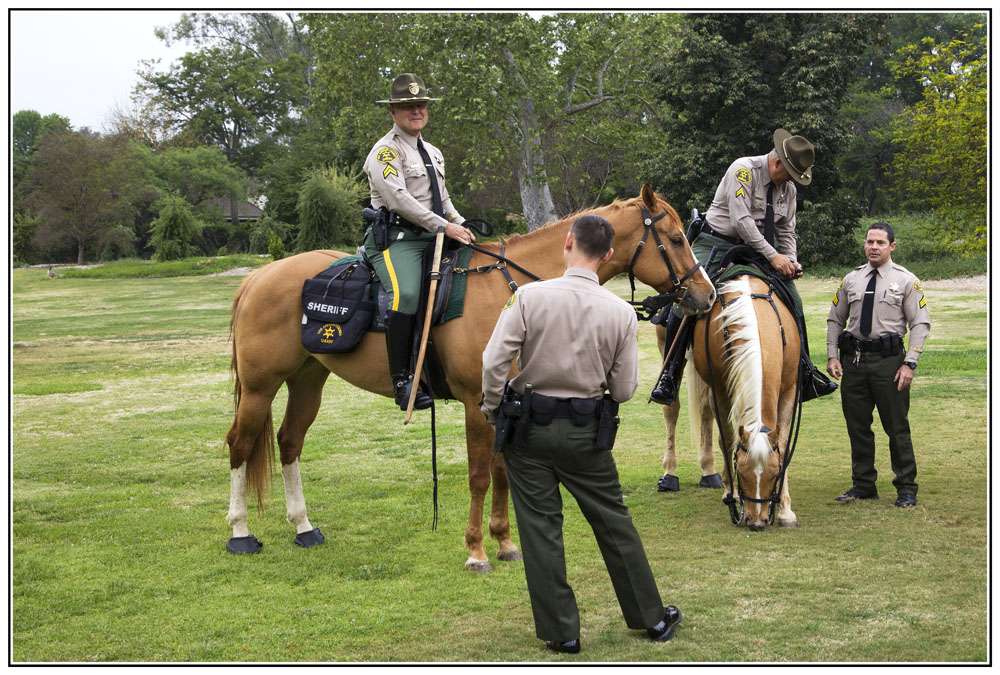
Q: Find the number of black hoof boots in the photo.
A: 4